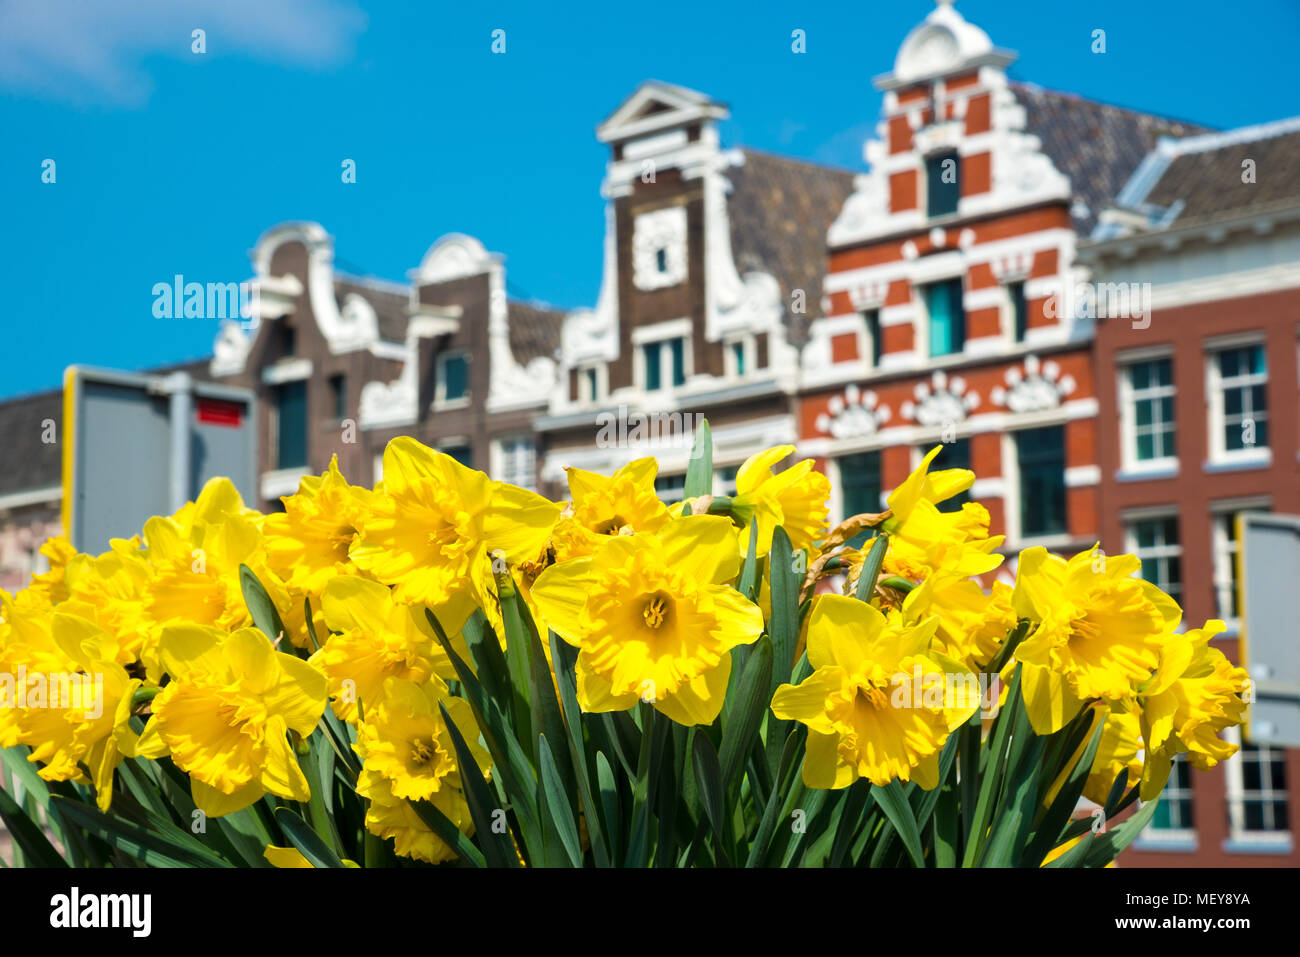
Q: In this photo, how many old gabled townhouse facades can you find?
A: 4